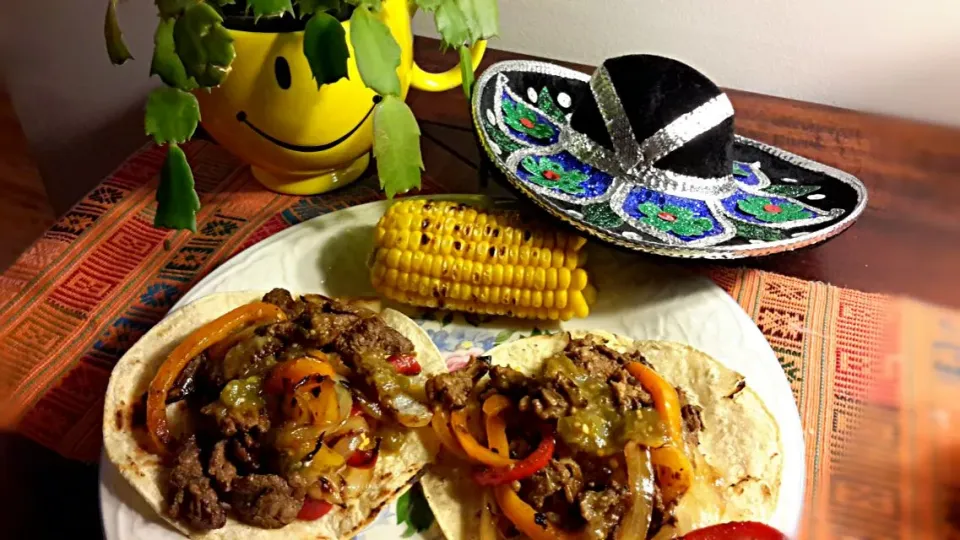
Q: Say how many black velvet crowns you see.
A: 1